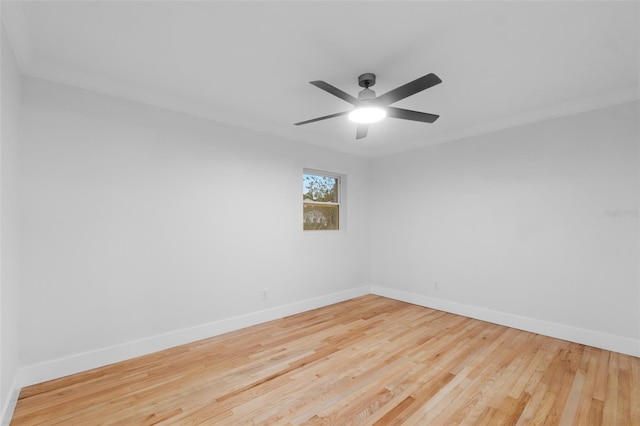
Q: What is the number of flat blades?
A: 5